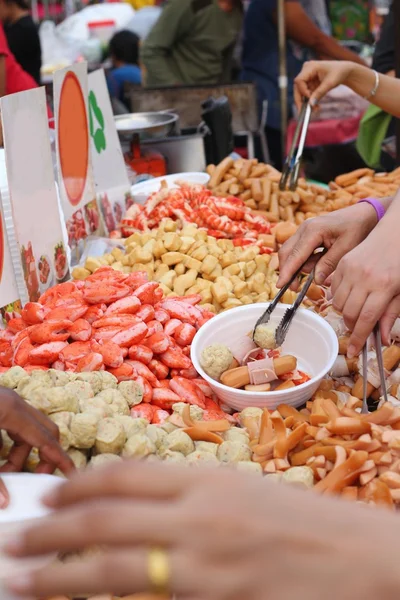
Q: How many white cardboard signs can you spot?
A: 4